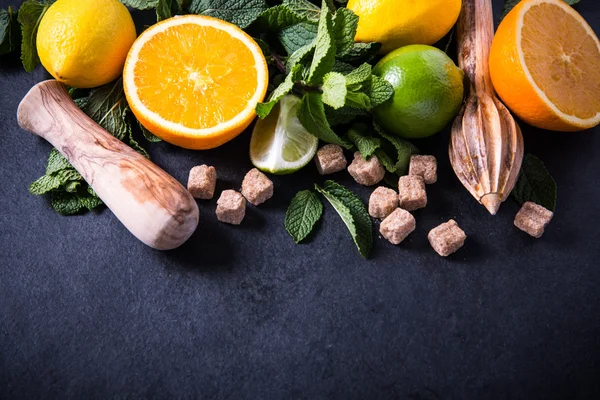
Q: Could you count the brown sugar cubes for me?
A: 11